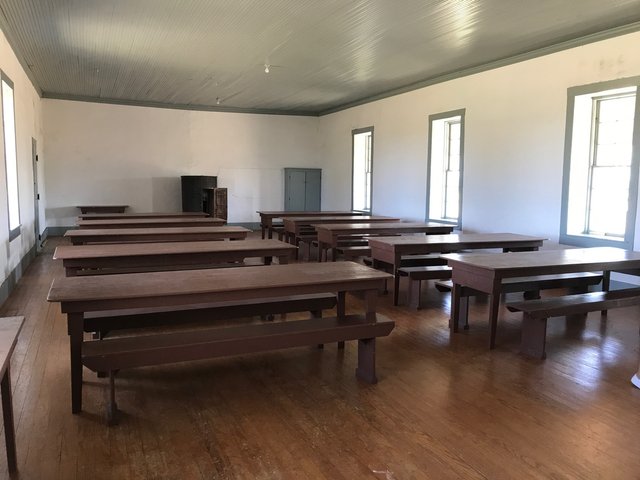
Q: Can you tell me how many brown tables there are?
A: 12